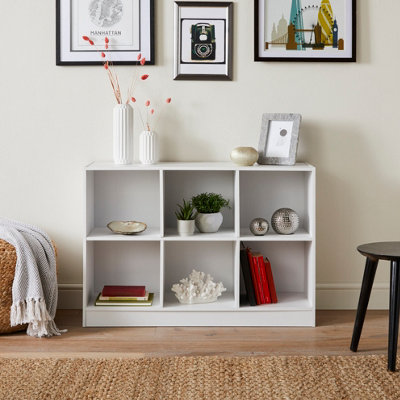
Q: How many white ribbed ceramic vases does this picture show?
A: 2